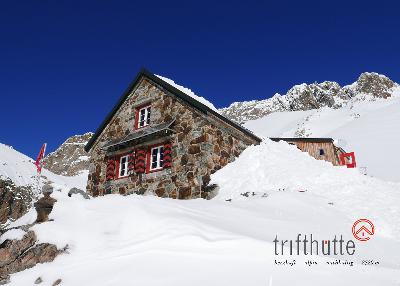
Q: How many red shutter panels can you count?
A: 4